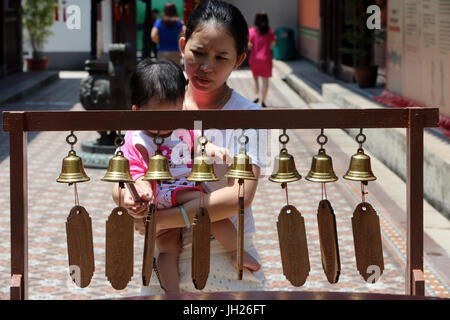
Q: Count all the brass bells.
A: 8